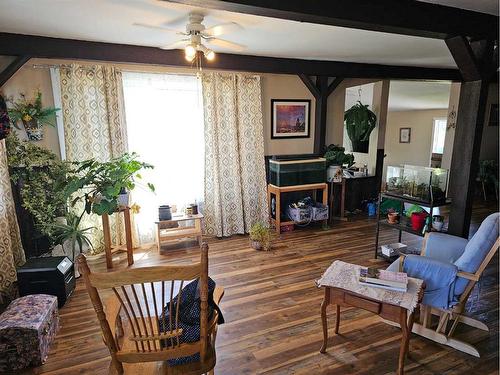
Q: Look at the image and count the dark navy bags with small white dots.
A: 1